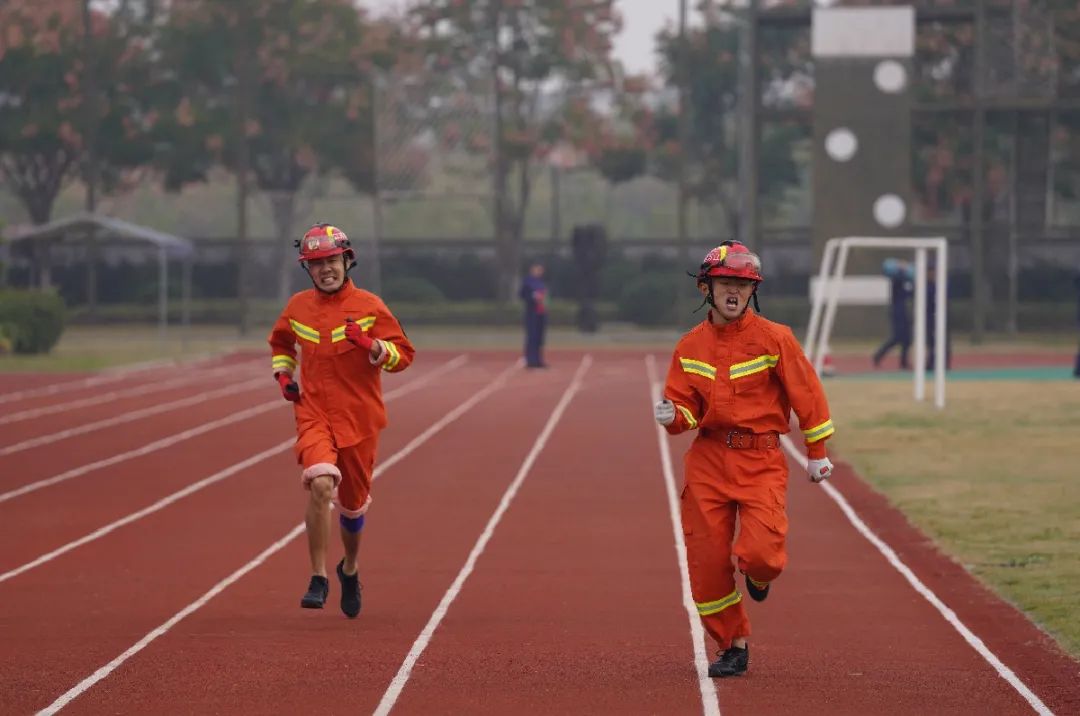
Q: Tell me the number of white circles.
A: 3